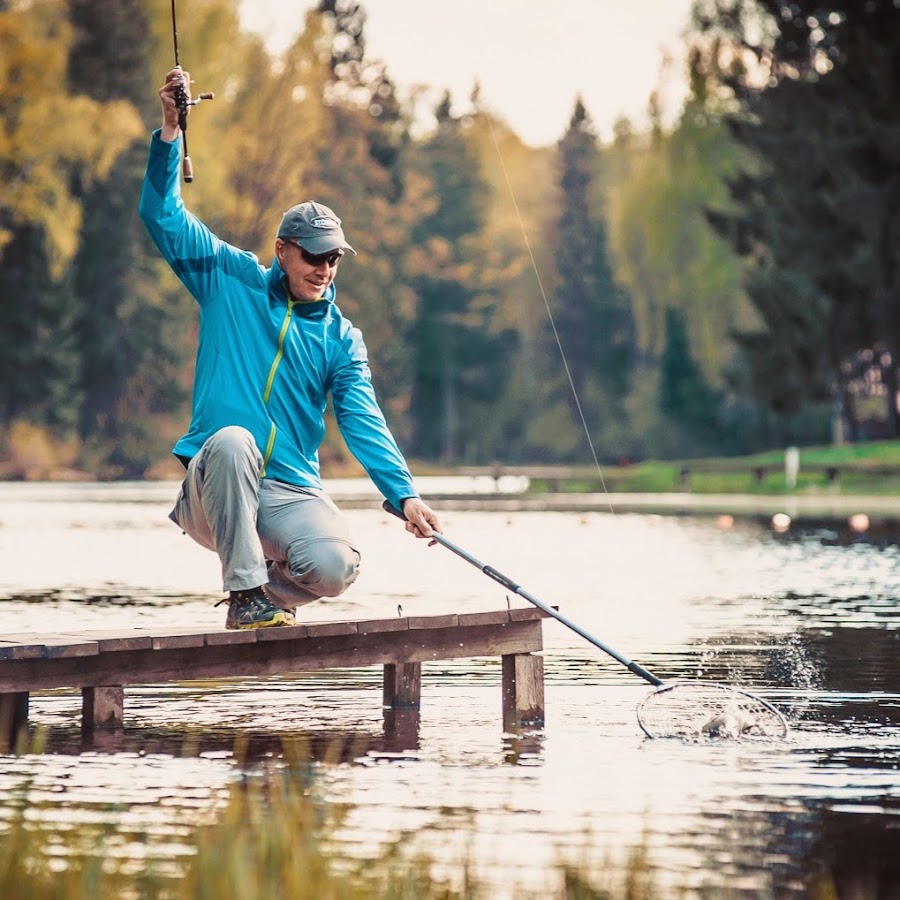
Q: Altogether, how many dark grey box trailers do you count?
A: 0